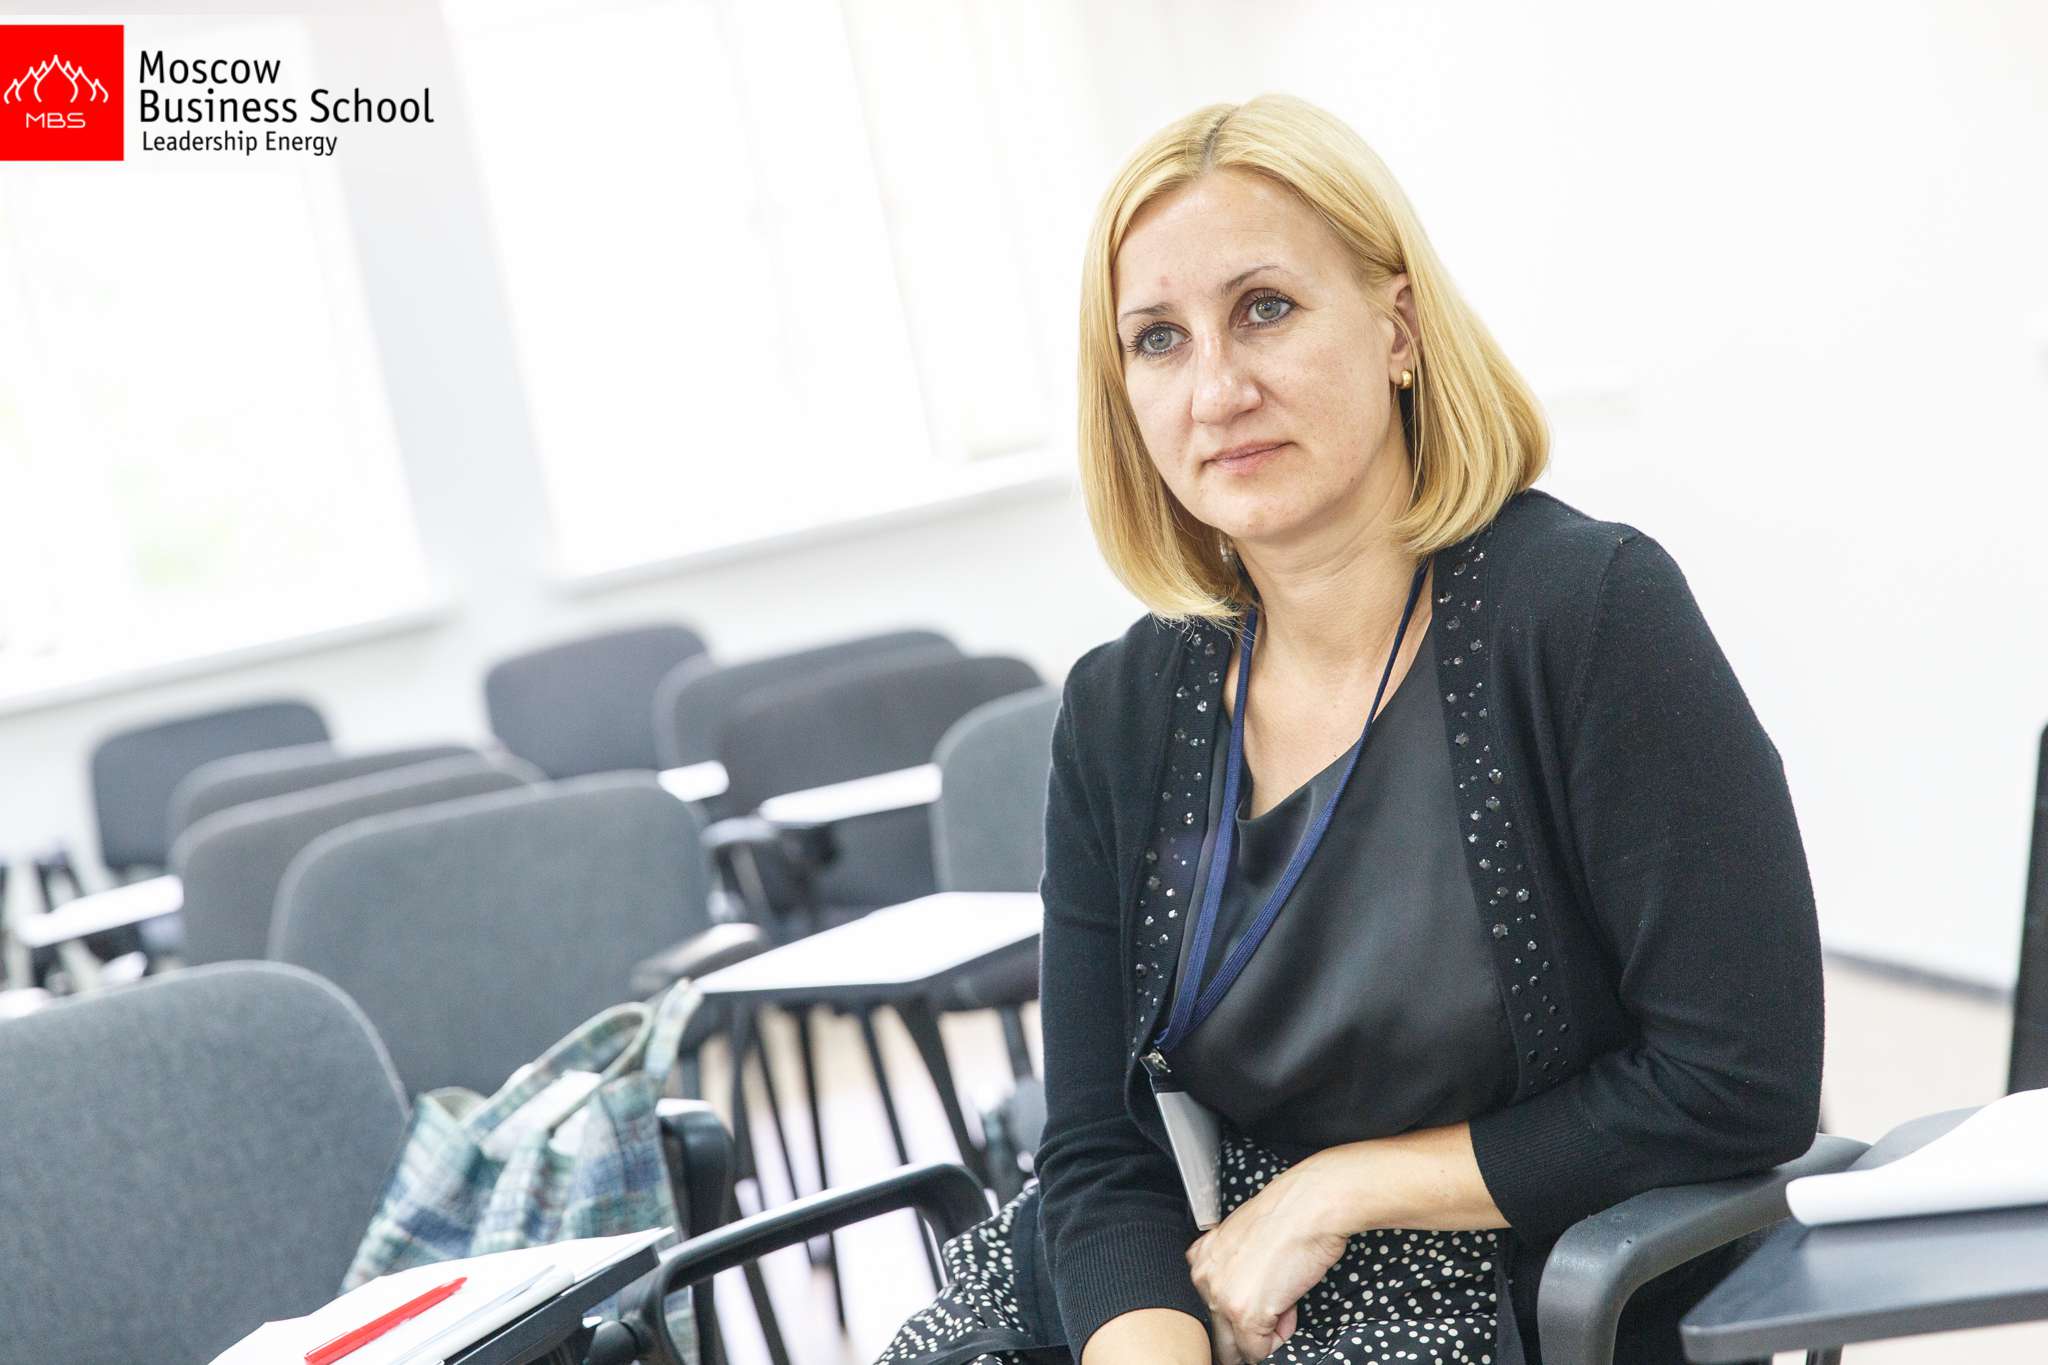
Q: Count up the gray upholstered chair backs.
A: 9